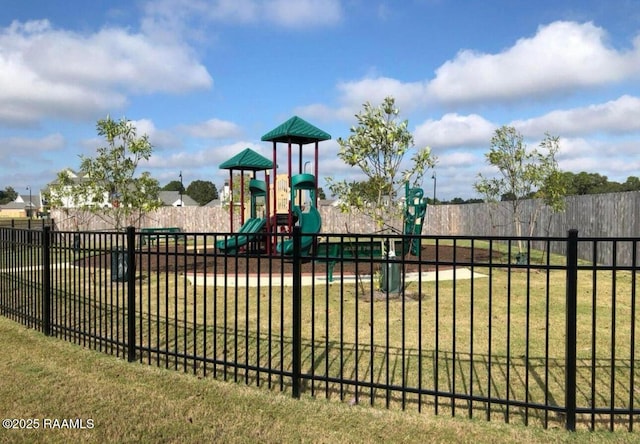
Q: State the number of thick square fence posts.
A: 4